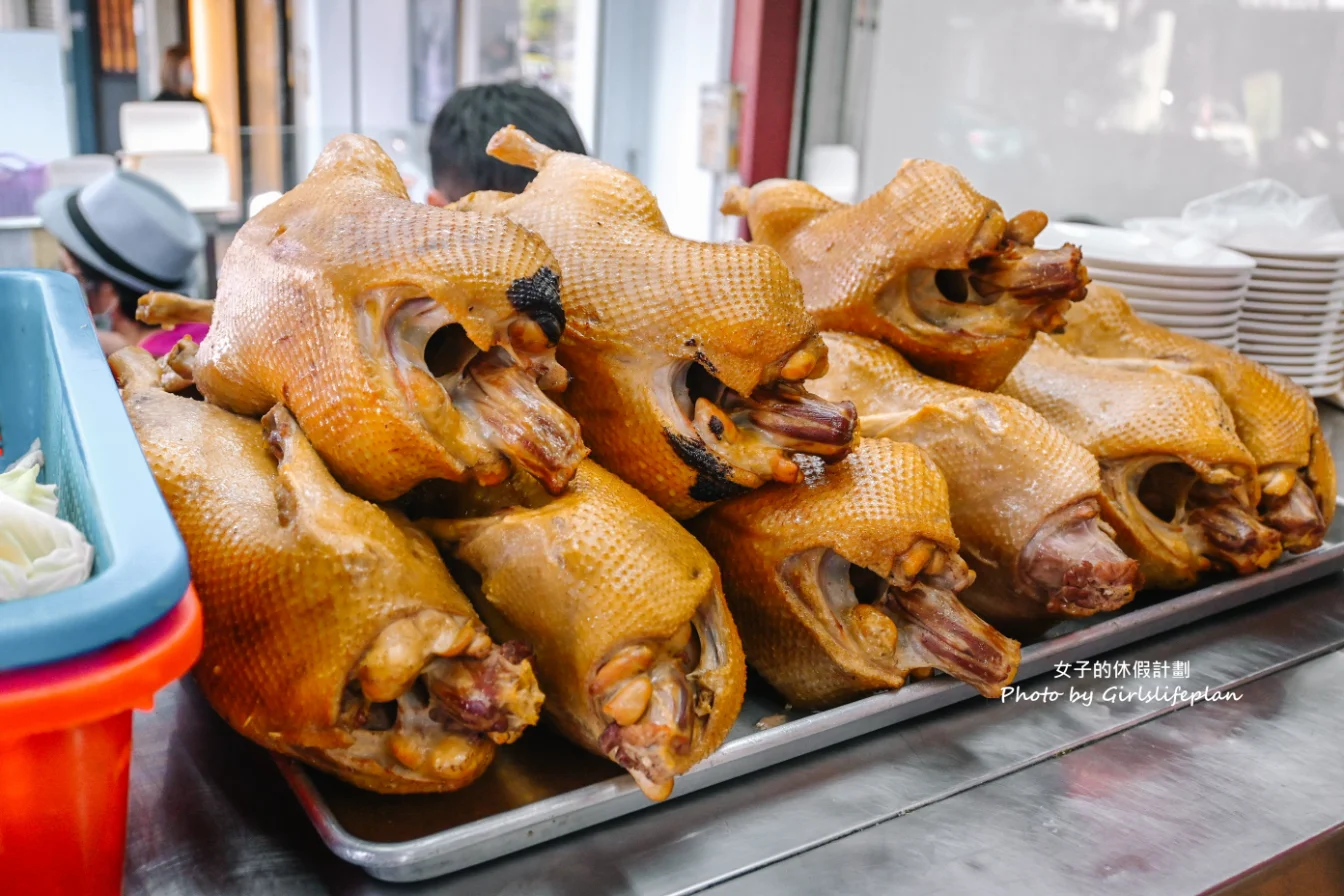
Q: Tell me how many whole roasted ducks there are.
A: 9